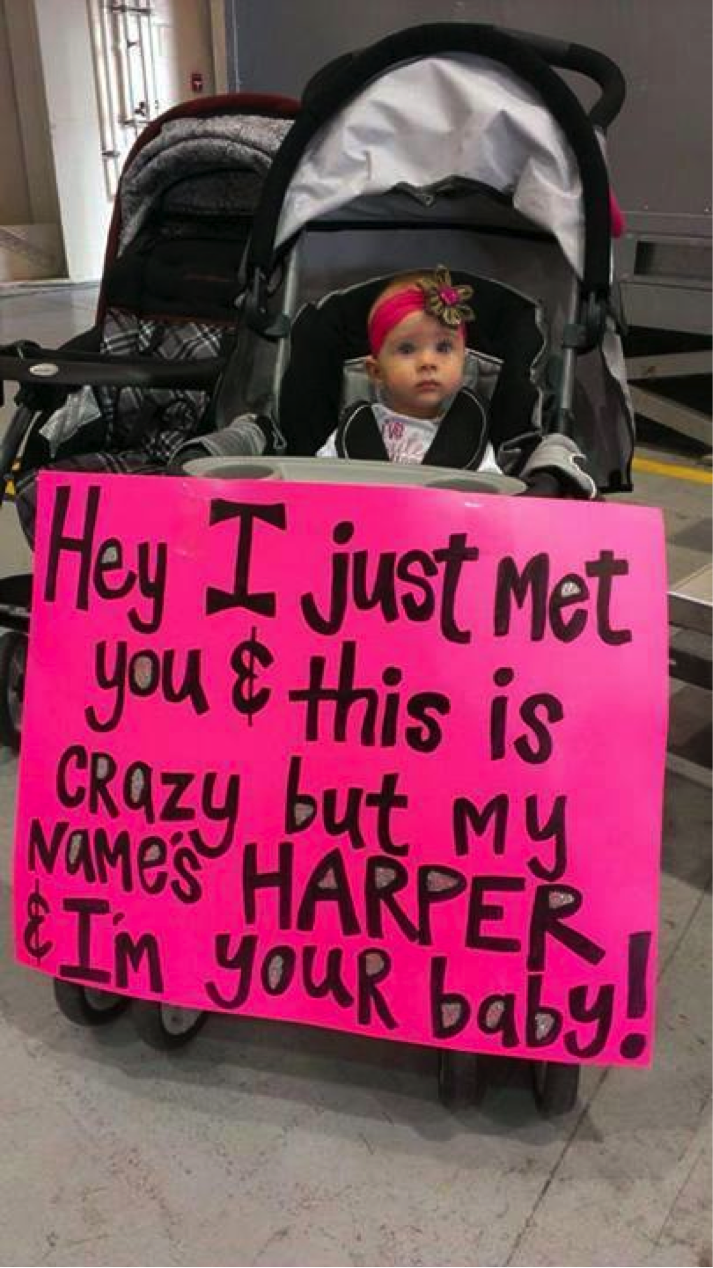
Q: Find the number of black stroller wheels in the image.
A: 5